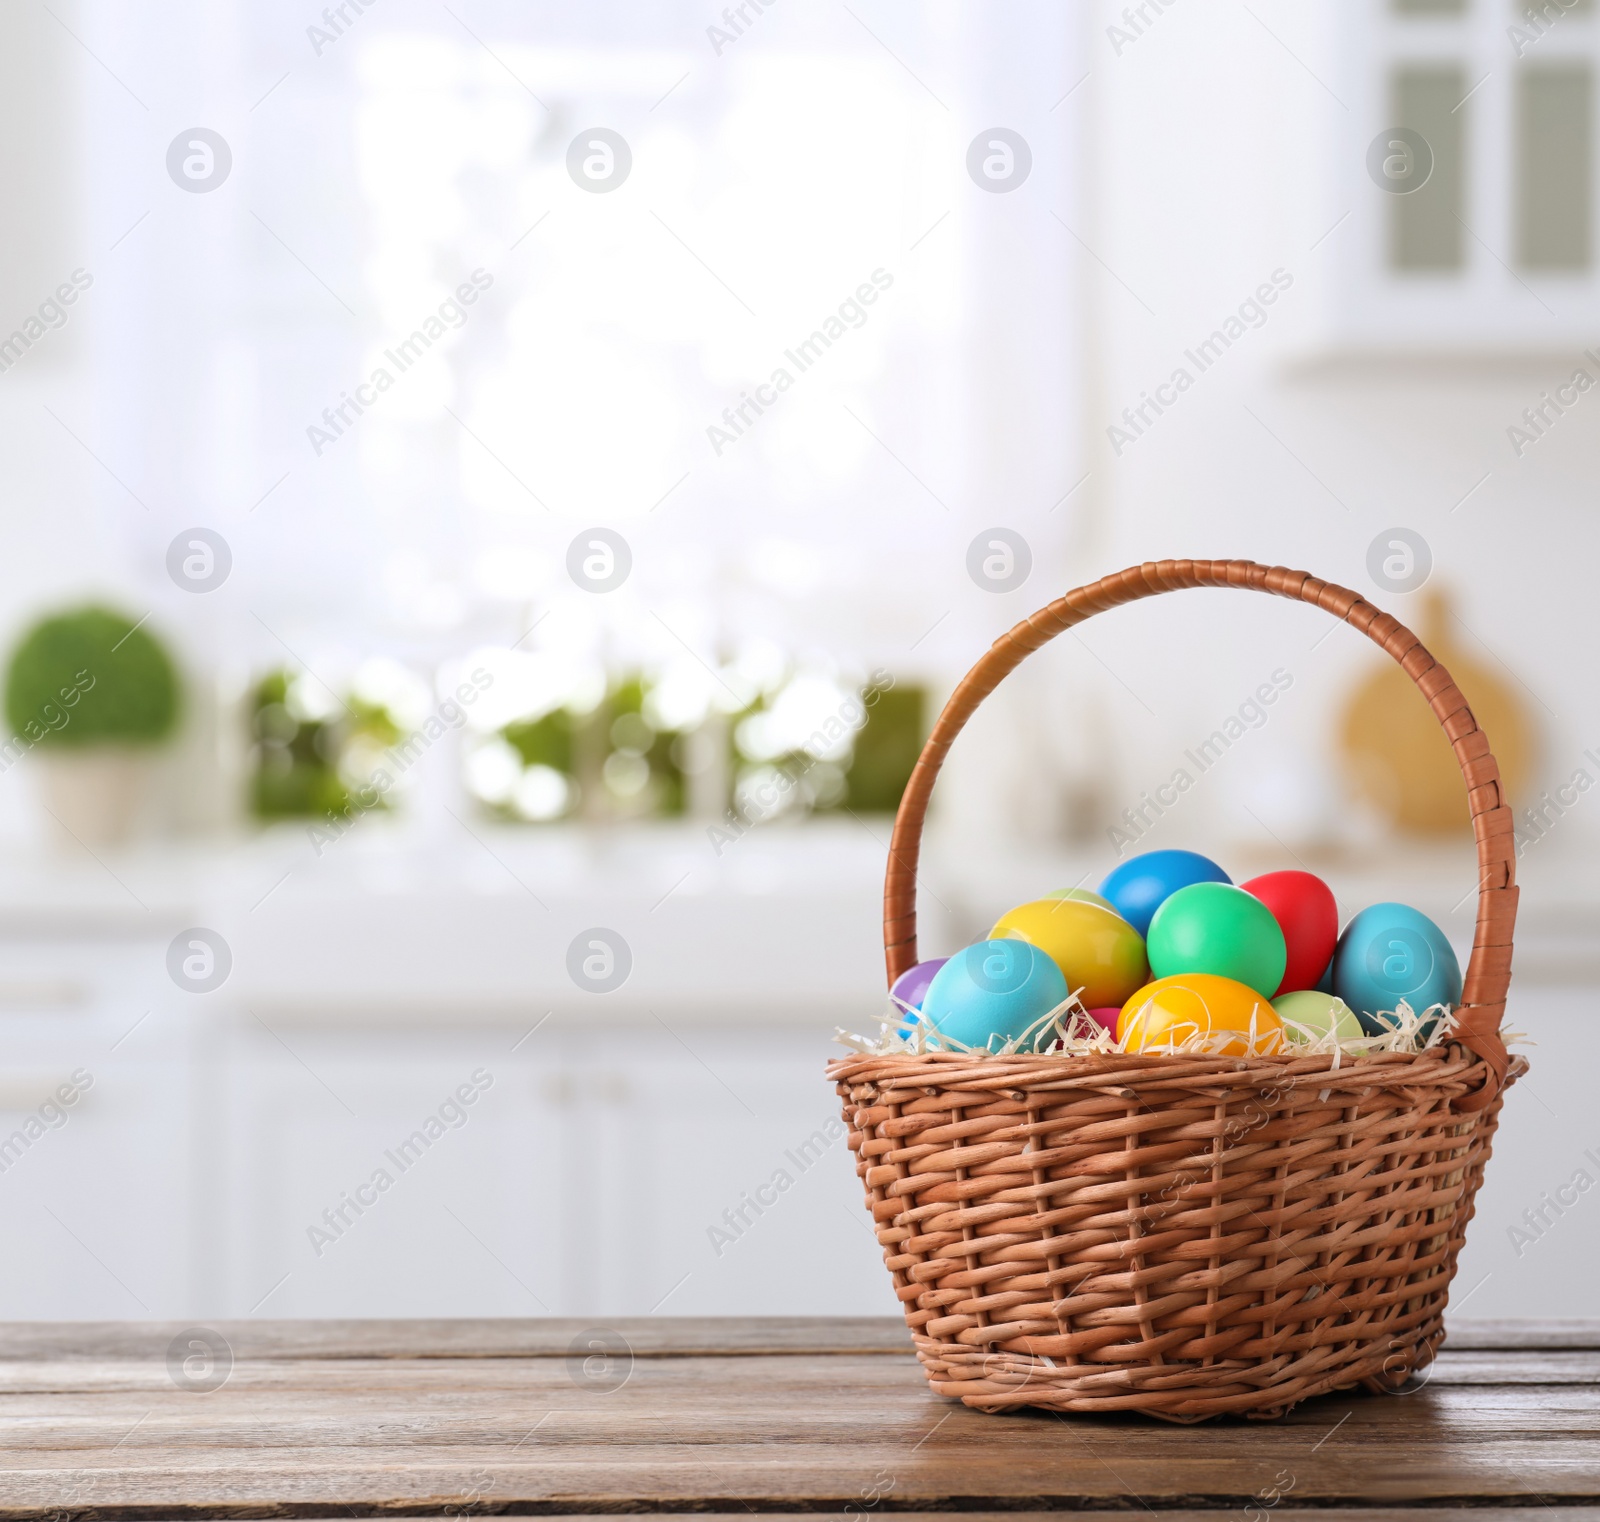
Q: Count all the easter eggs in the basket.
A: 13